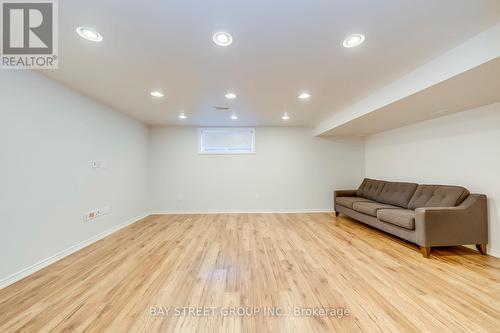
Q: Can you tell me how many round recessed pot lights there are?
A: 9